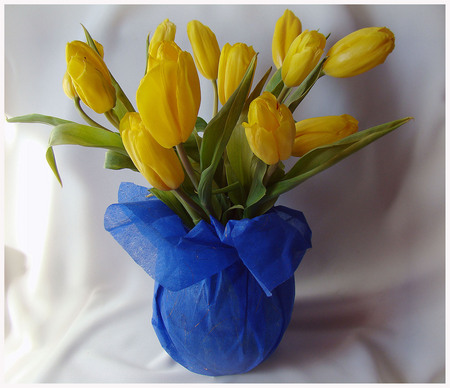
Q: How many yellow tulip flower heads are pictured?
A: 12